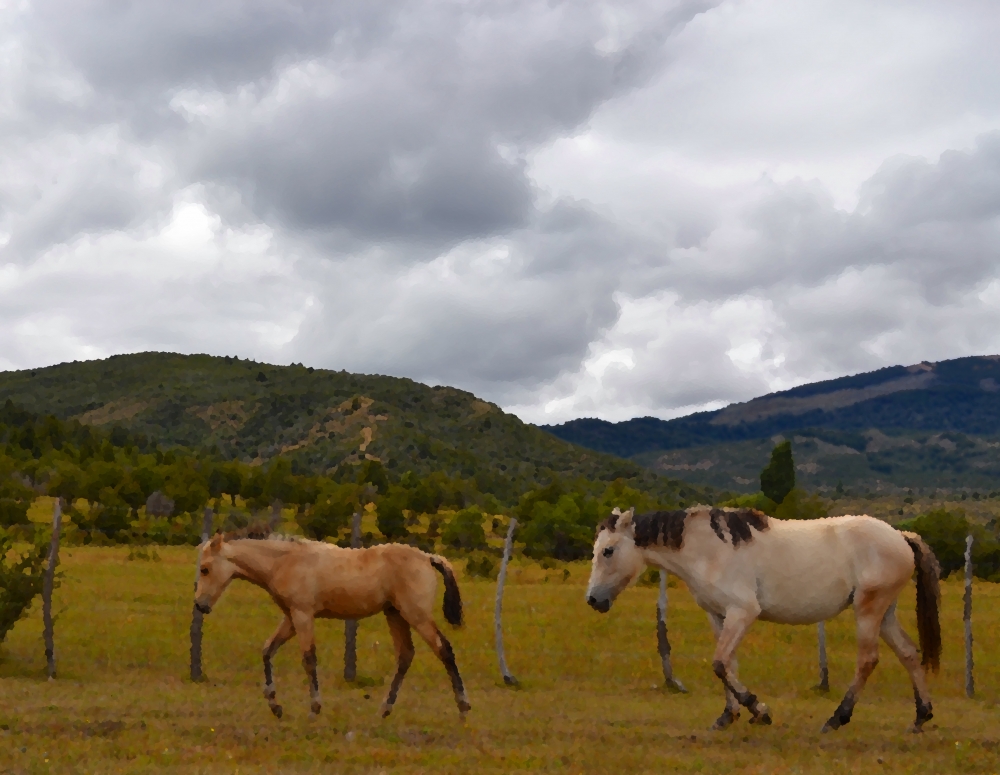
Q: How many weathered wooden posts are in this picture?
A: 7